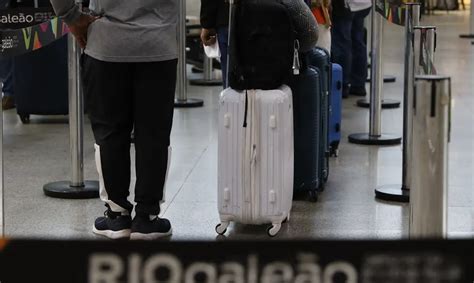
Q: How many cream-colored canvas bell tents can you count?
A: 0